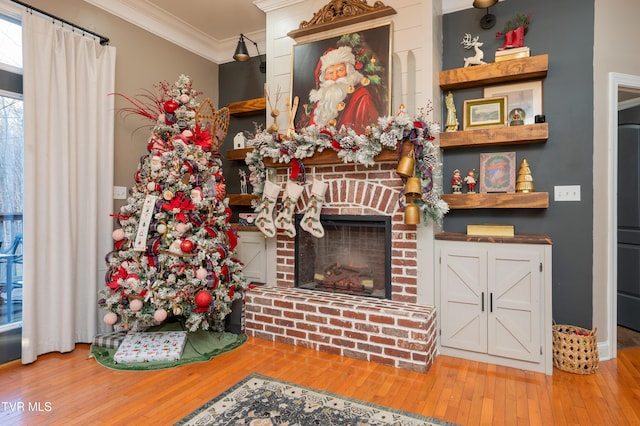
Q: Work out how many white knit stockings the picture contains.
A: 3